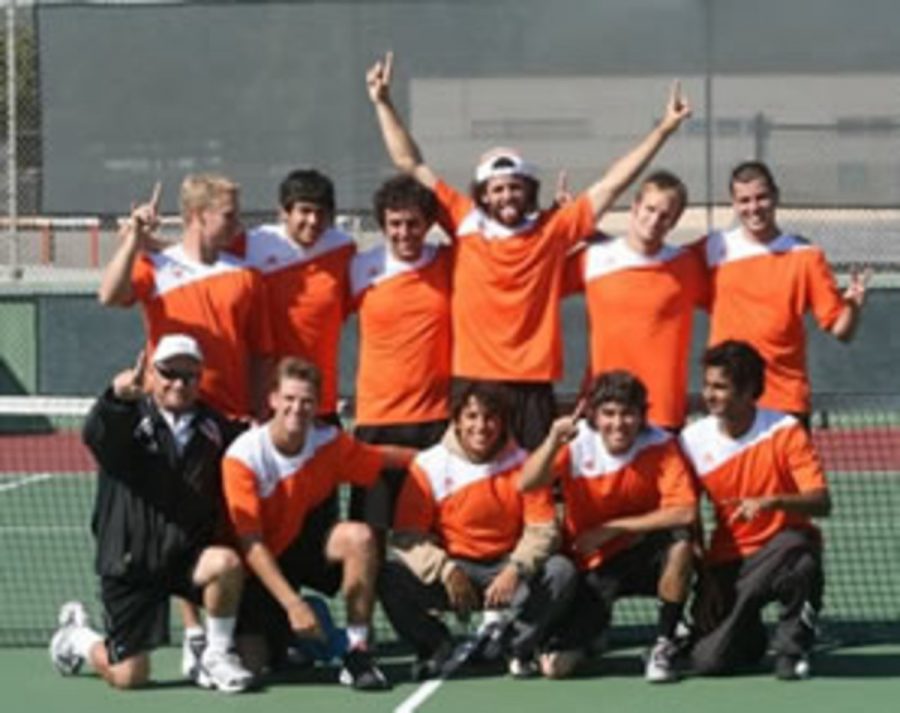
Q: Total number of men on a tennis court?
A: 11